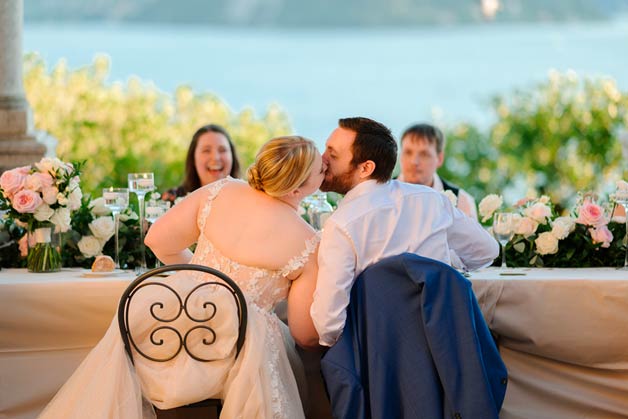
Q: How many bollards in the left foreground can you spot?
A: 0